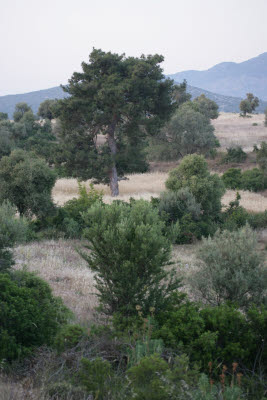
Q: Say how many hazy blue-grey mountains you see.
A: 2